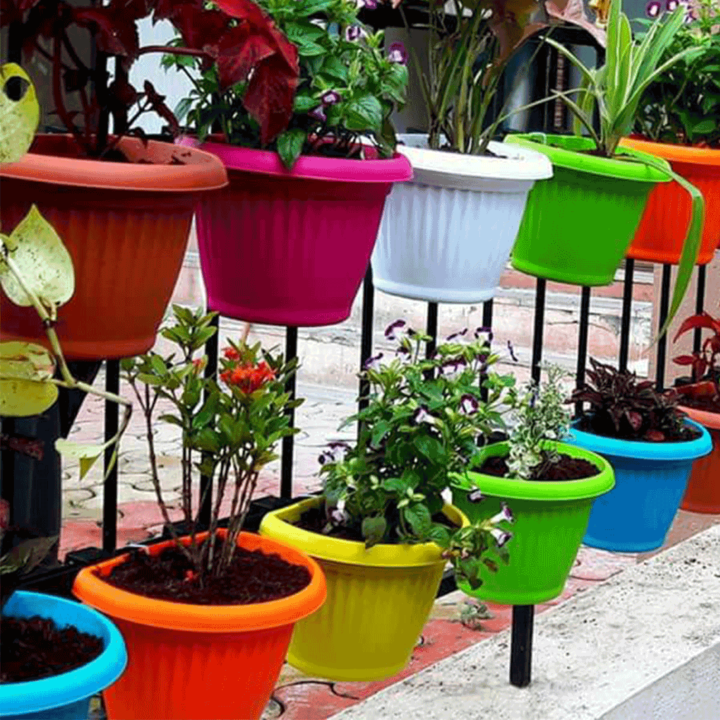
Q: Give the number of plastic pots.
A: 11